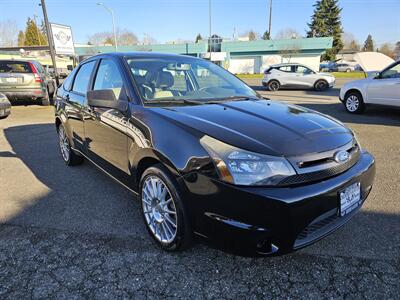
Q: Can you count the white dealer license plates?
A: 1